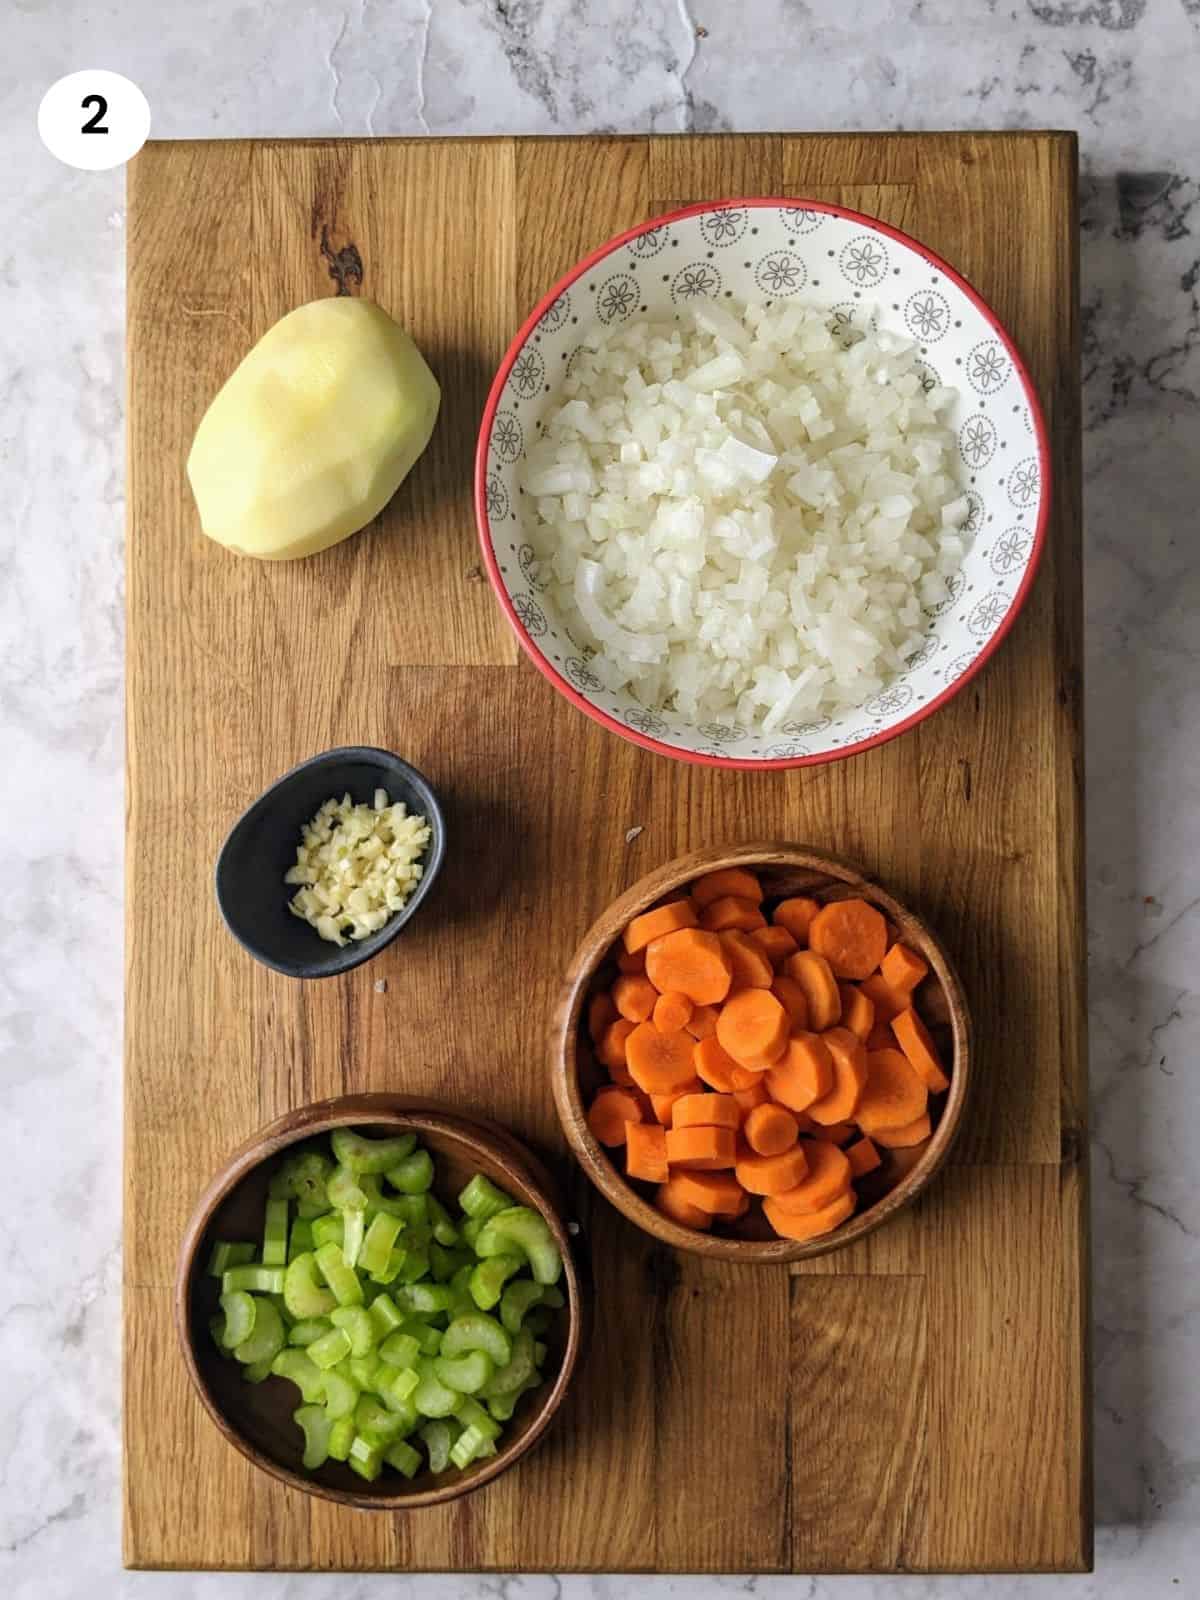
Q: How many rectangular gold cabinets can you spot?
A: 0